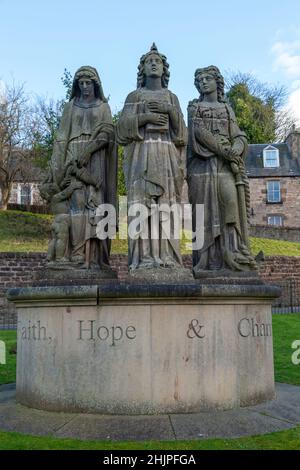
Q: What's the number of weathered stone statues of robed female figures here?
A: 3